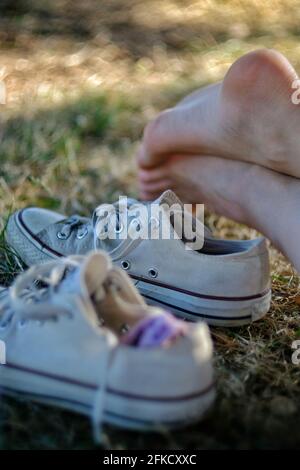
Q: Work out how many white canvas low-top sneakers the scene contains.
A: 2